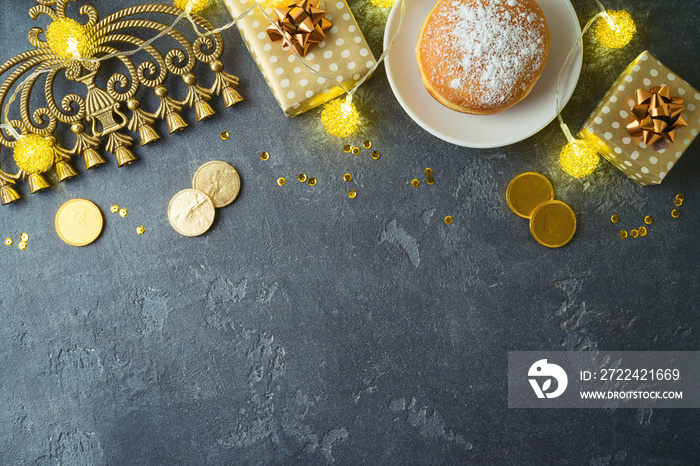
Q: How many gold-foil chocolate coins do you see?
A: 5